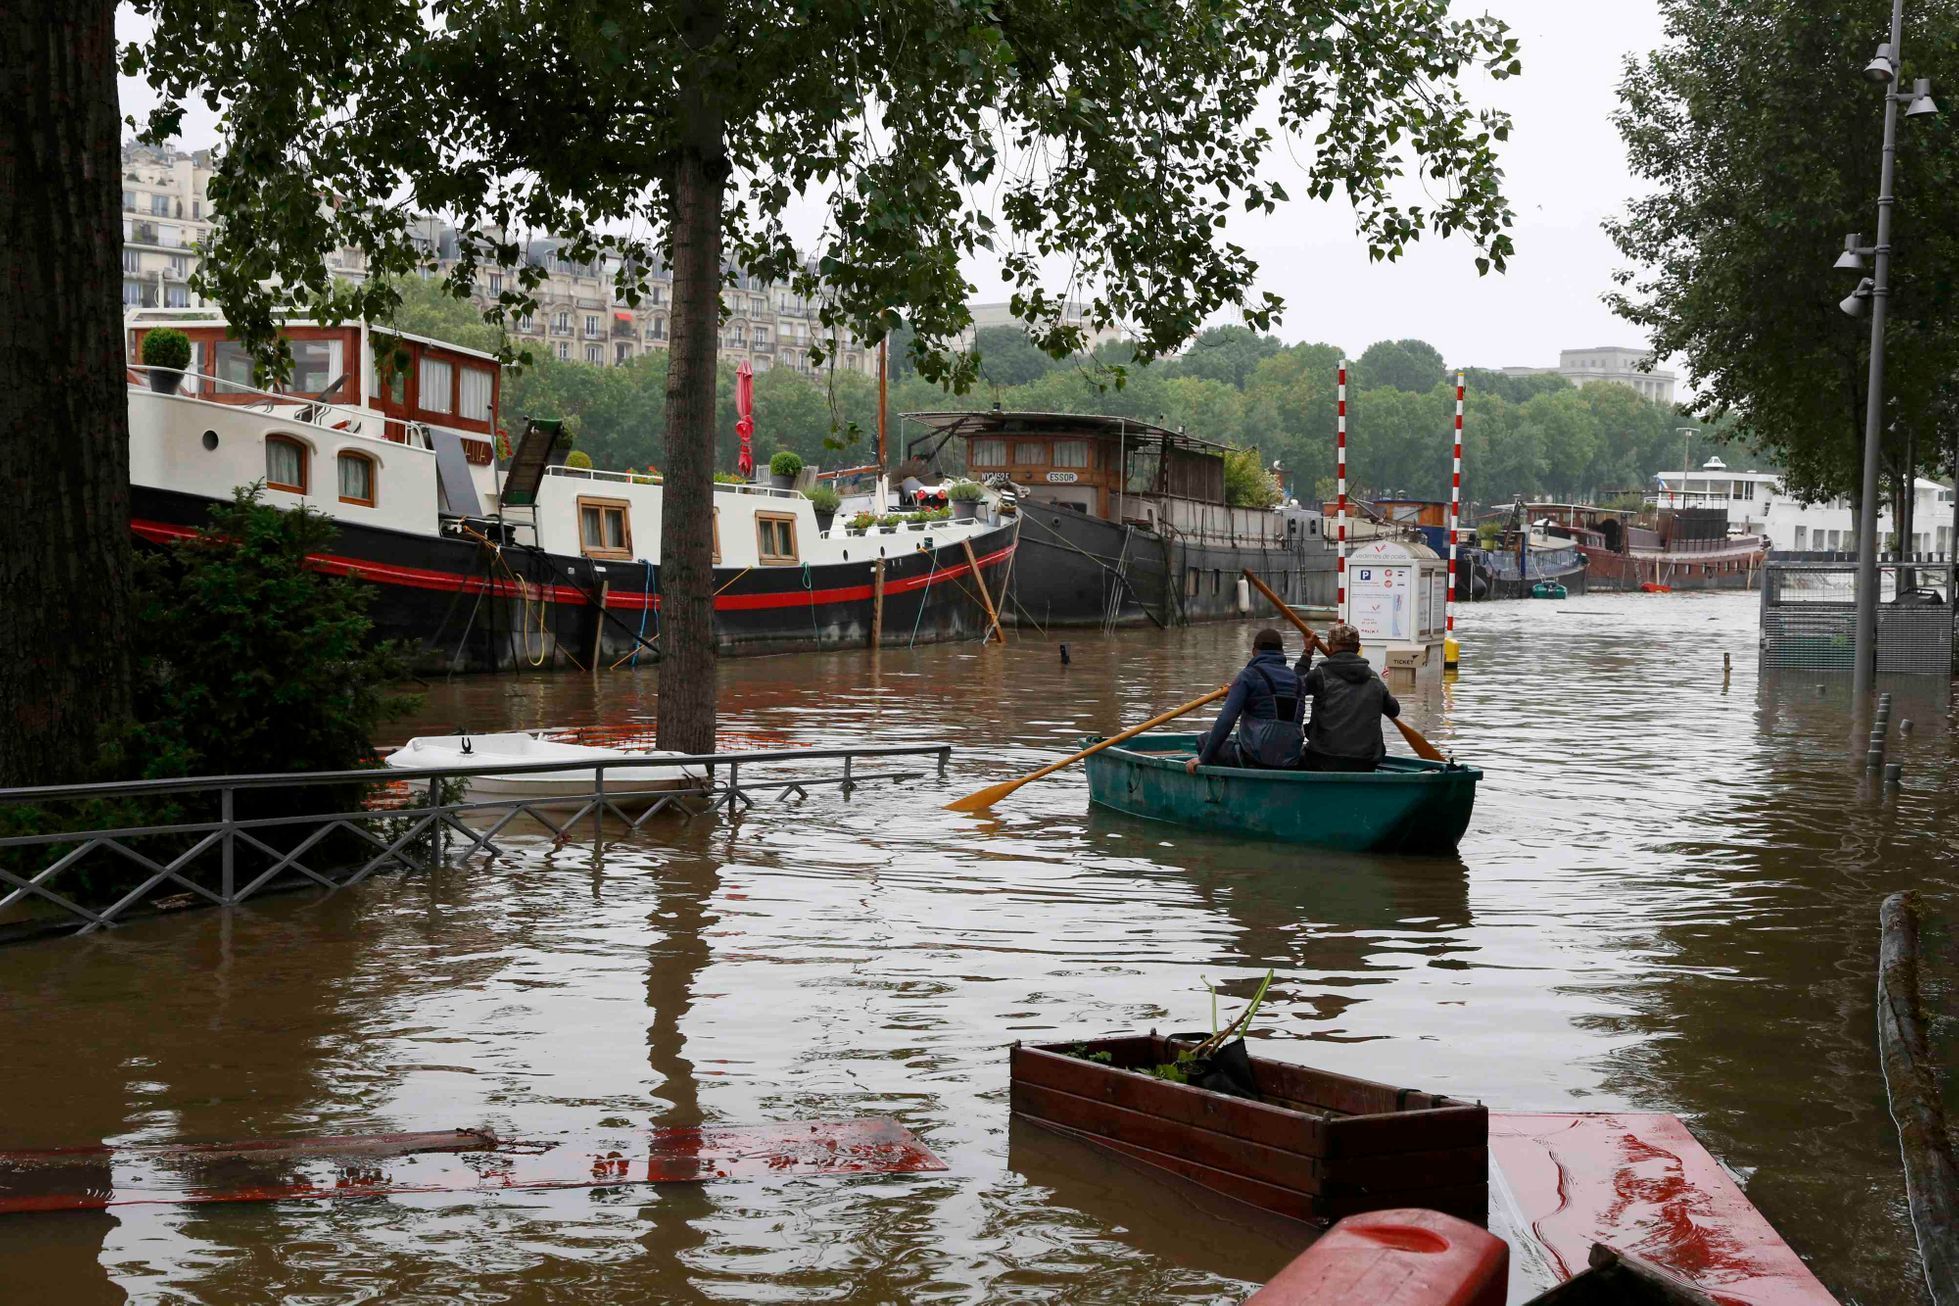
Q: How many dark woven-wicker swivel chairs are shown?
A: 0